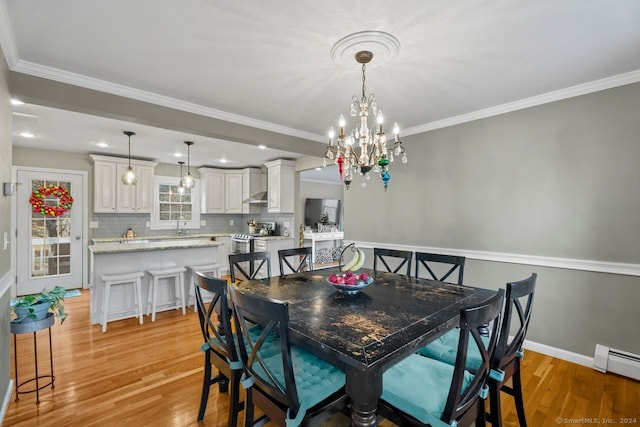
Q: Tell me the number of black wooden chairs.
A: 8